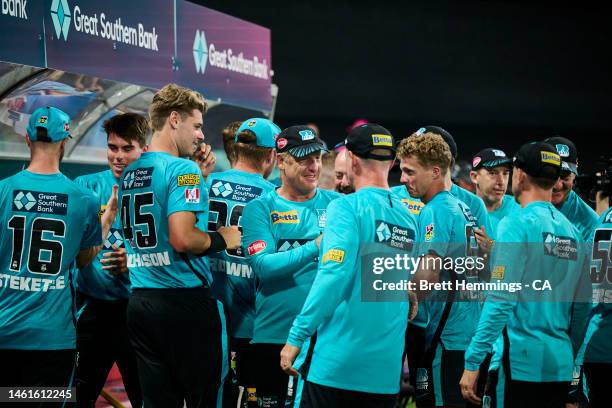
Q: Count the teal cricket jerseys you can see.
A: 12